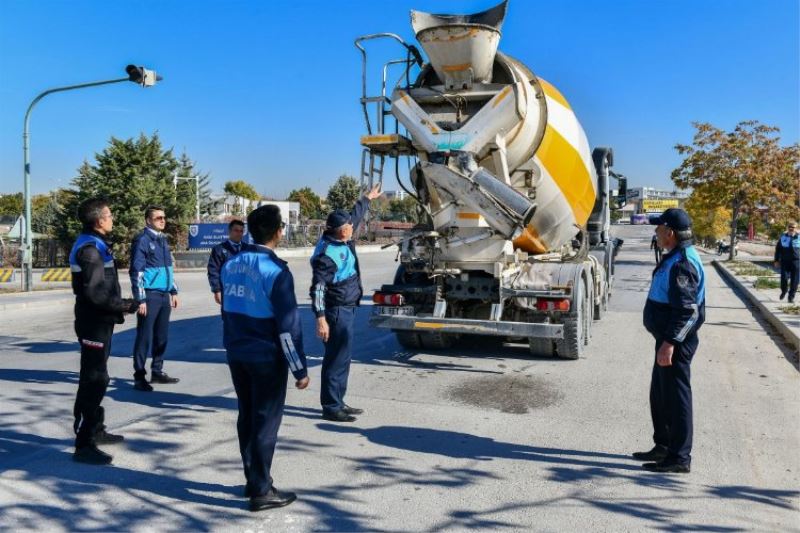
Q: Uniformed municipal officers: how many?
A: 7